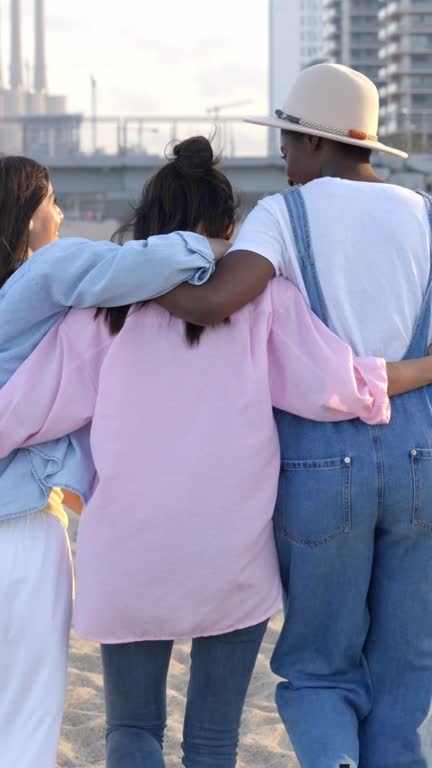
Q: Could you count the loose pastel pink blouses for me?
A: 1